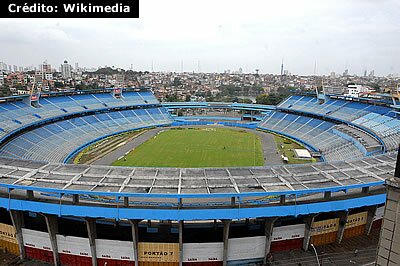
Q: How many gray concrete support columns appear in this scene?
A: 10